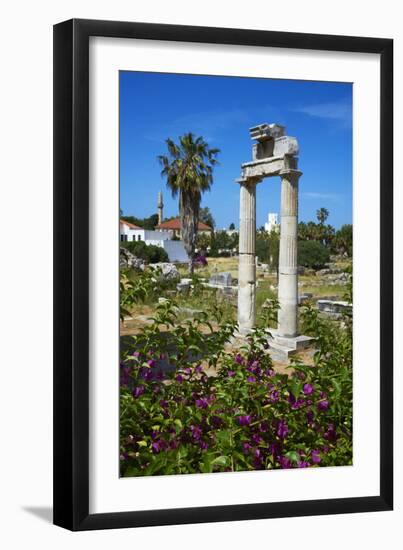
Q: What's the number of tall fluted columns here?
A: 2